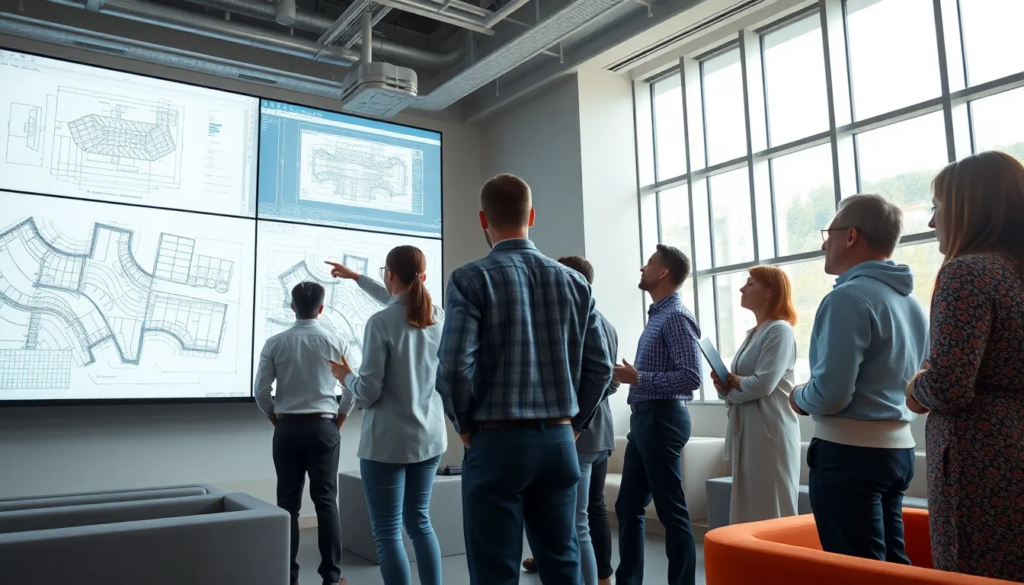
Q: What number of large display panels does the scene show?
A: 4